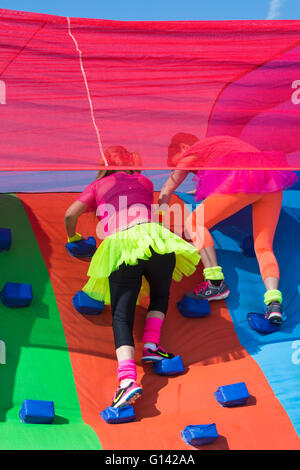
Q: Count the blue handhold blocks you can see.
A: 12